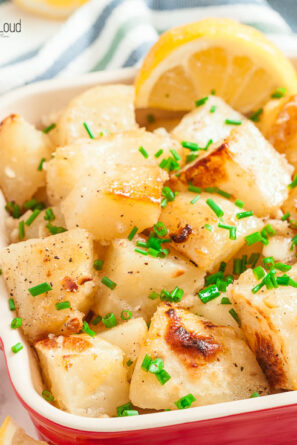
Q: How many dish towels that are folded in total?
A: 1